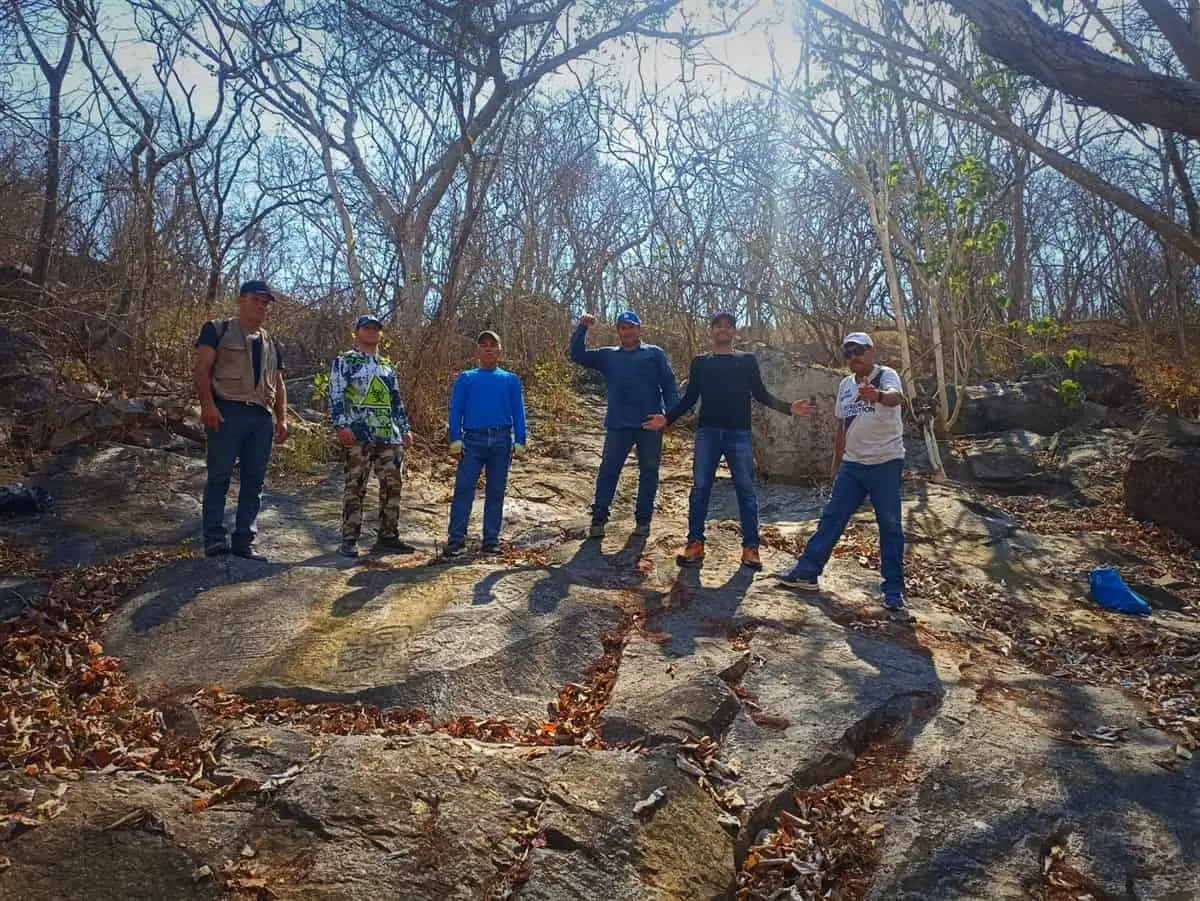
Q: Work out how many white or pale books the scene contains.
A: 0